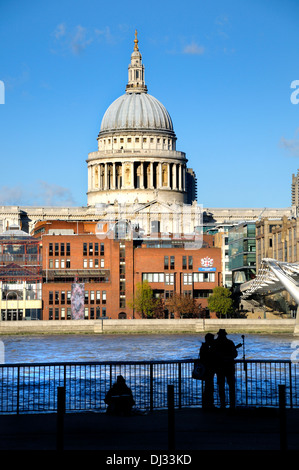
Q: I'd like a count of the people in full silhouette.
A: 3